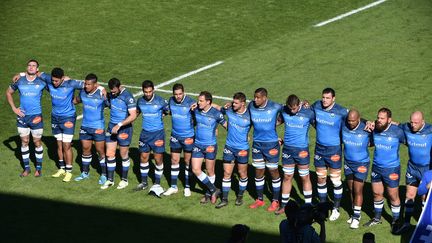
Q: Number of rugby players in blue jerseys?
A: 14